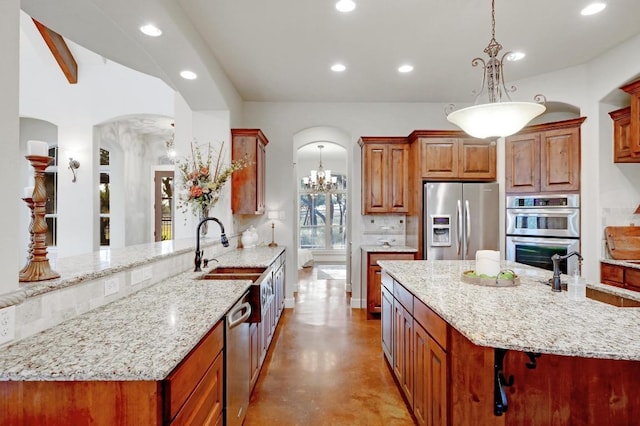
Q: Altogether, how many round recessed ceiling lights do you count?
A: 7